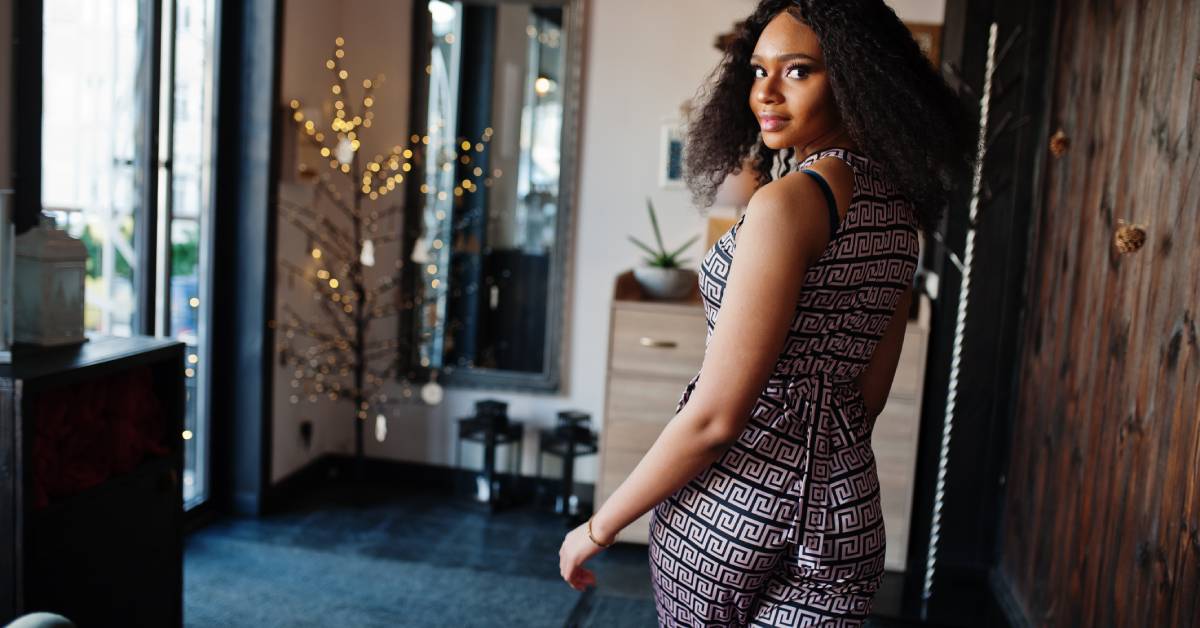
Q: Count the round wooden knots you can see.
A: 2